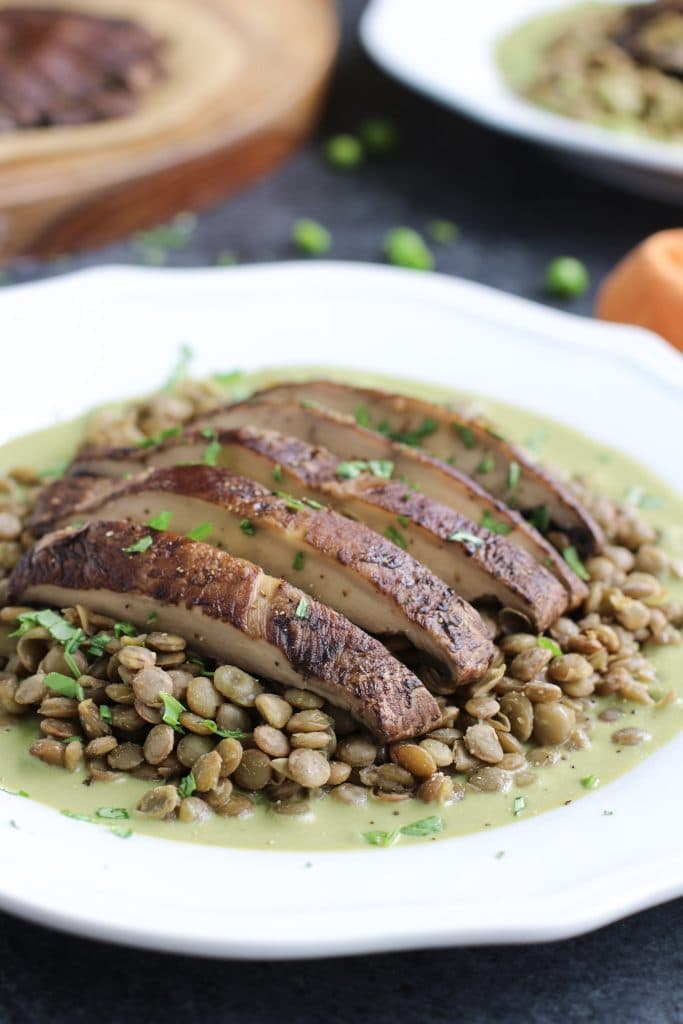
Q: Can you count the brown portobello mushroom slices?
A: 5